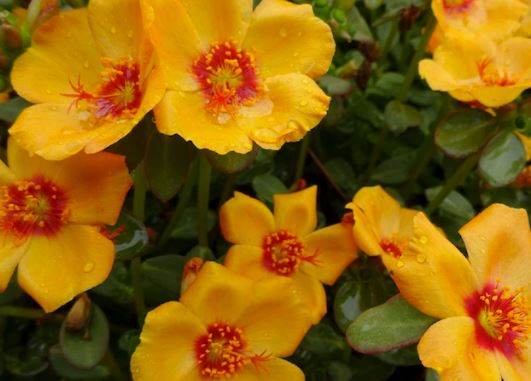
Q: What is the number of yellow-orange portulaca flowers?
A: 9